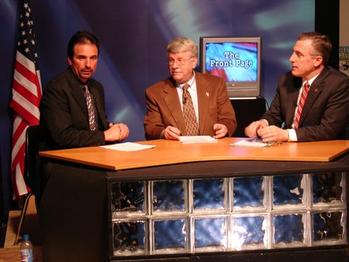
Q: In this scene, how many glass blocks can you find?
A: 12